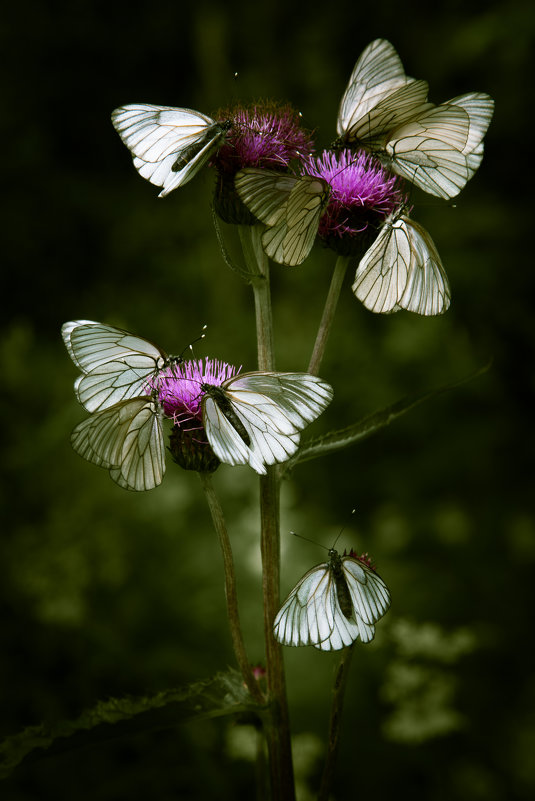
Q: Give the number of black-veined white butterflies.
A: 9